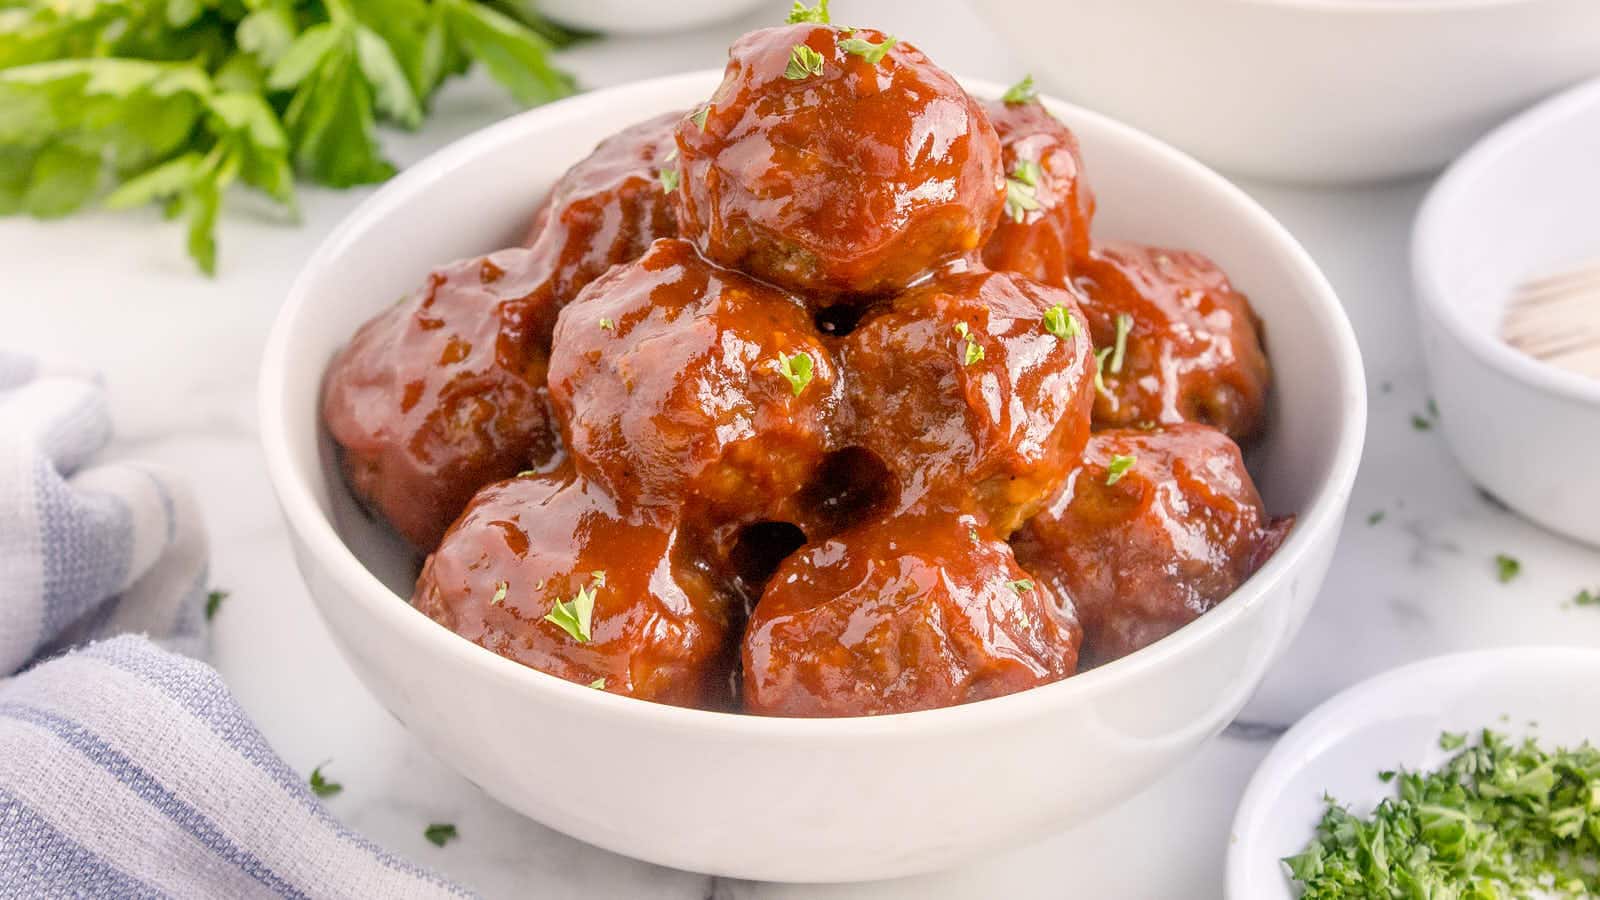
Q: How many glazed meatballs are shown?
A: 10